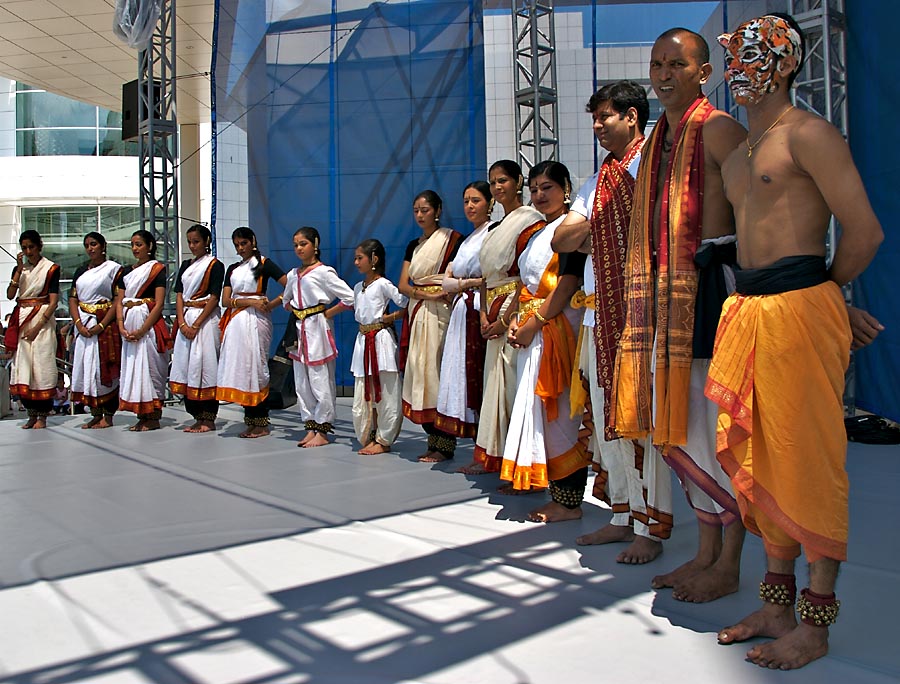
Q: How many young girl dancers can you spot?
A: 2